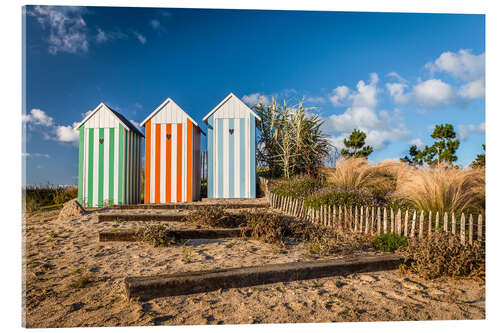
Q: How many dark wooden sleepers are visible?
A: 4